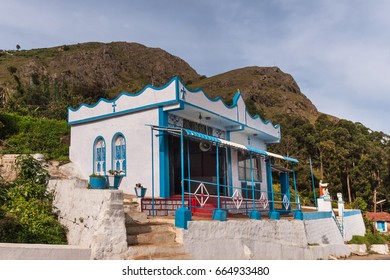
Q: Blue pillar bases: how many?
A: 5